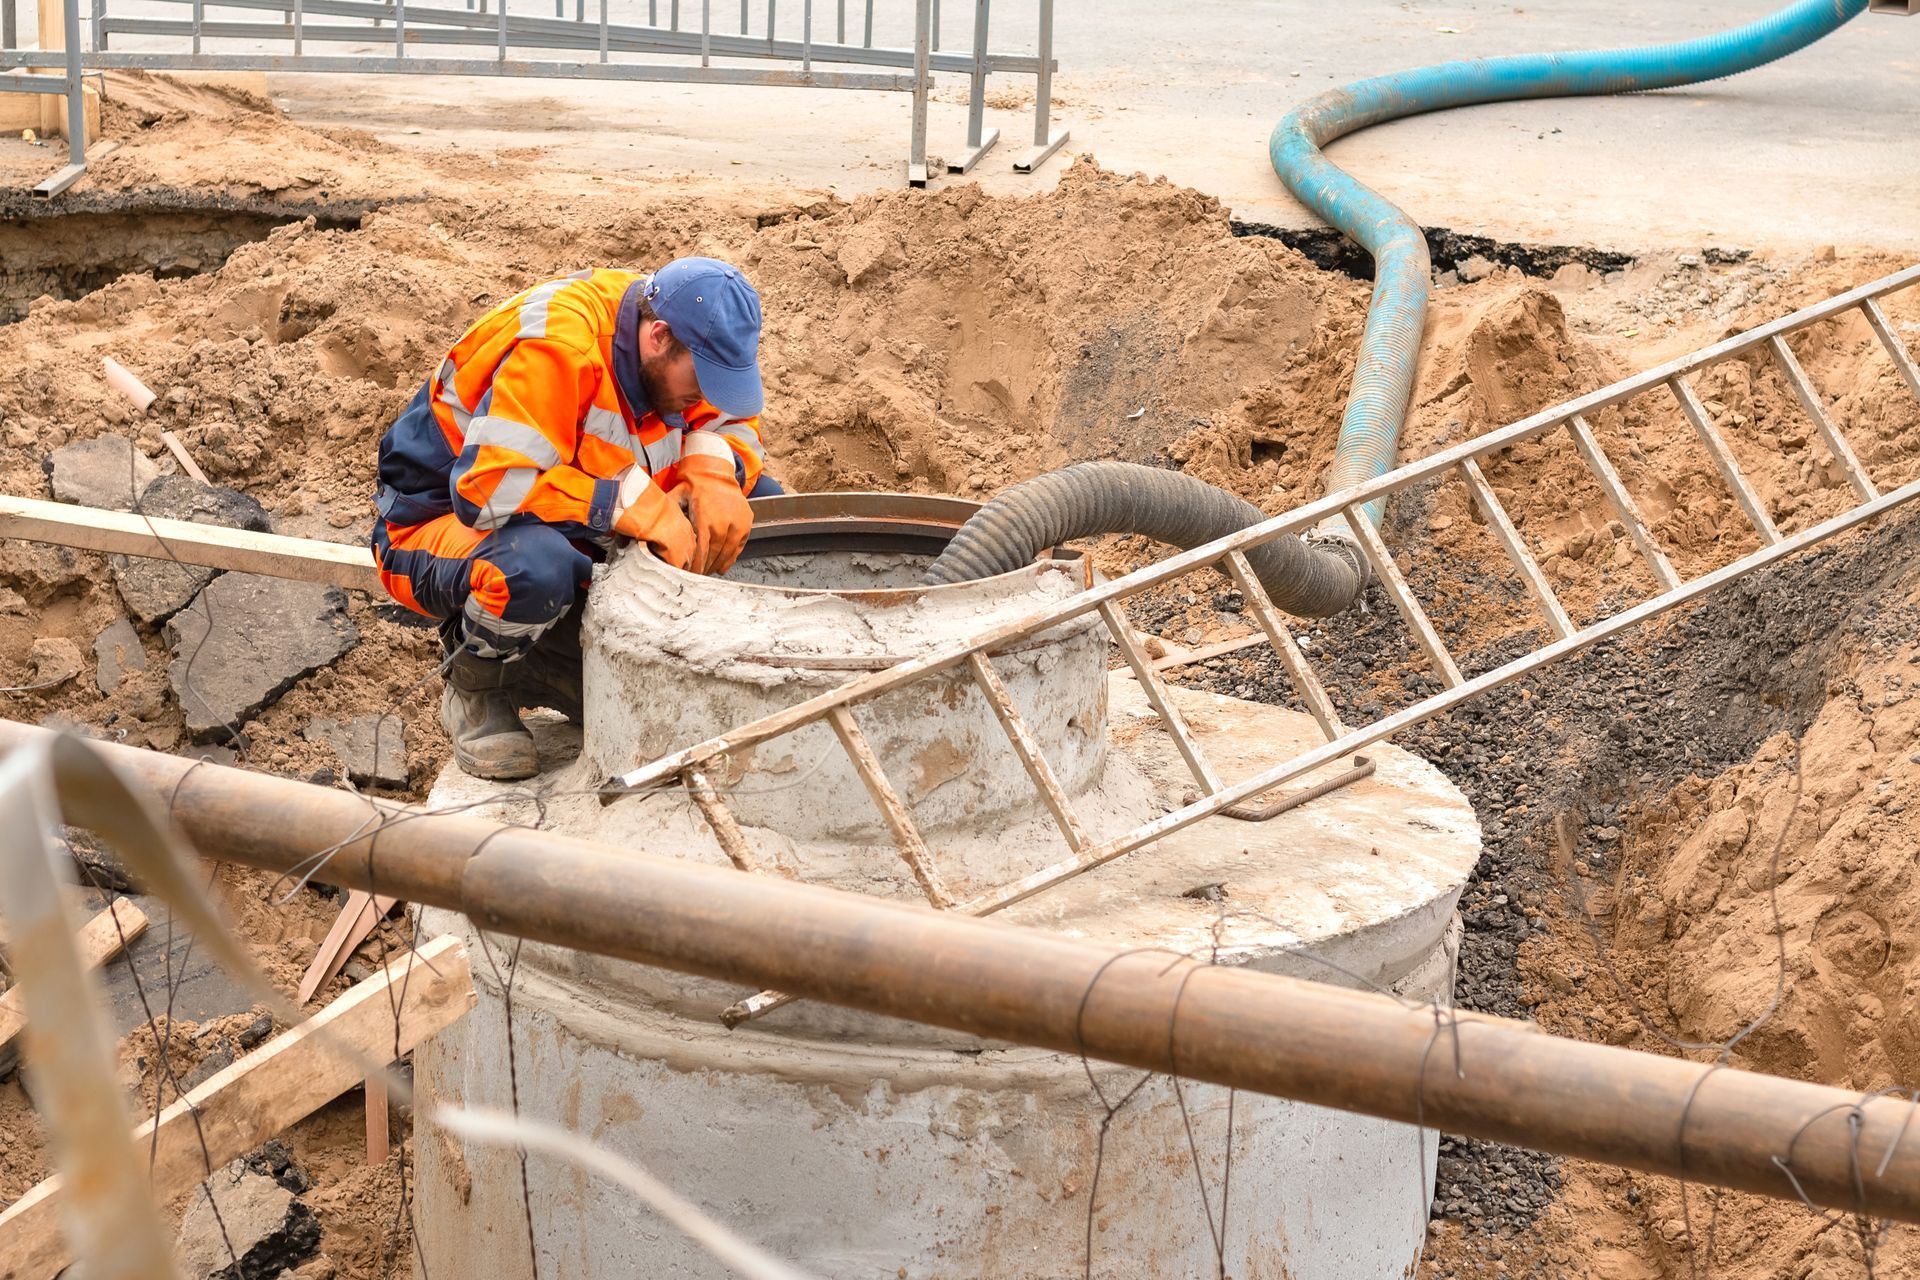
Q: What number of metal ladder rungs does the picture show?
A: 11